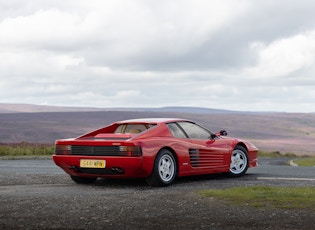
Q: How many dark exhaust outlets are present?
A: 4